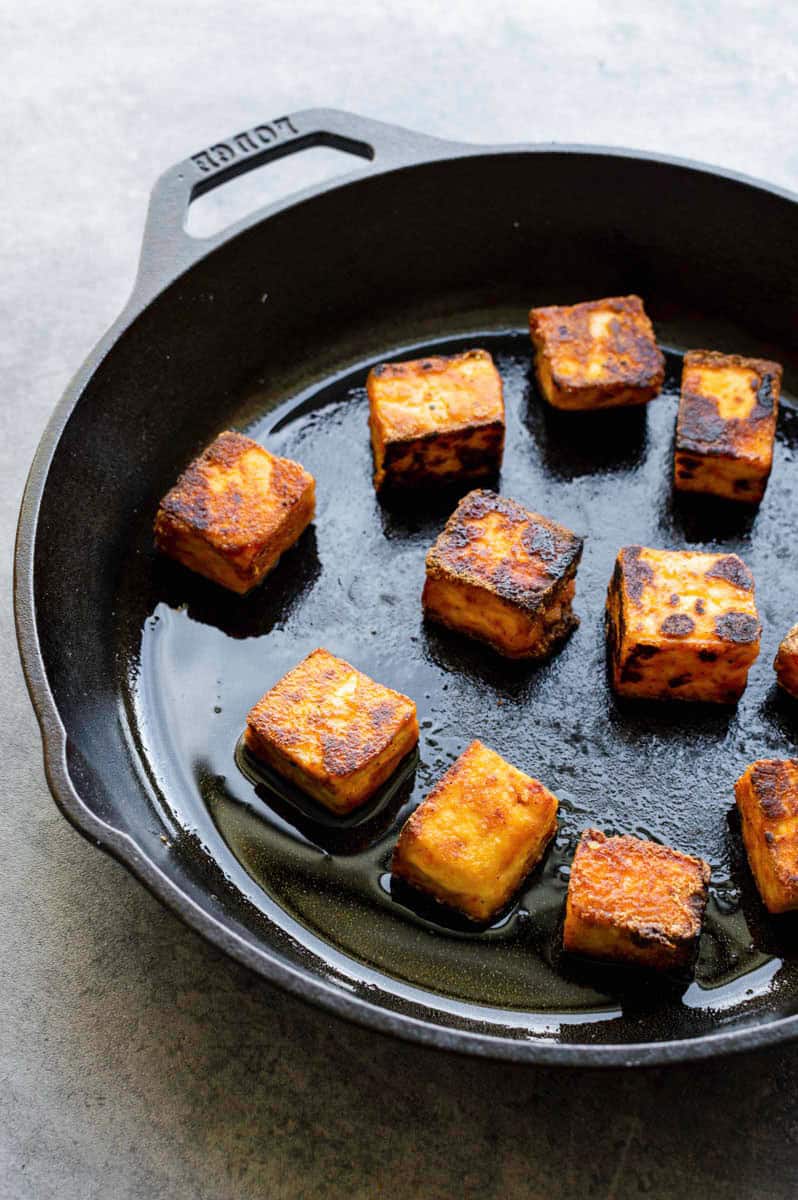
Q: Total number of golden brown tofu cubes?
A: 11